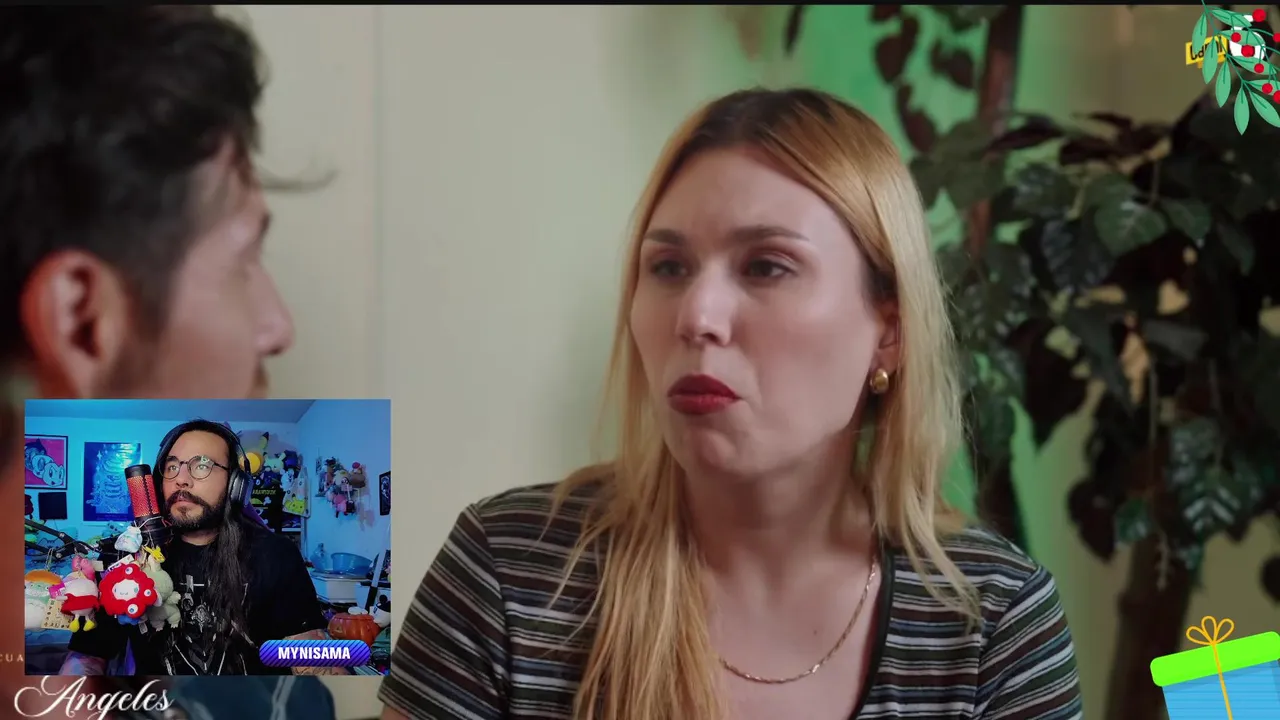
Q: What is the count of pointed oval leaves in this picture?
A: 9